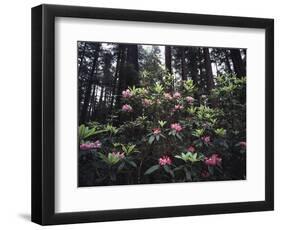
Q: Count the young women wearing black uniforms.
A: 0